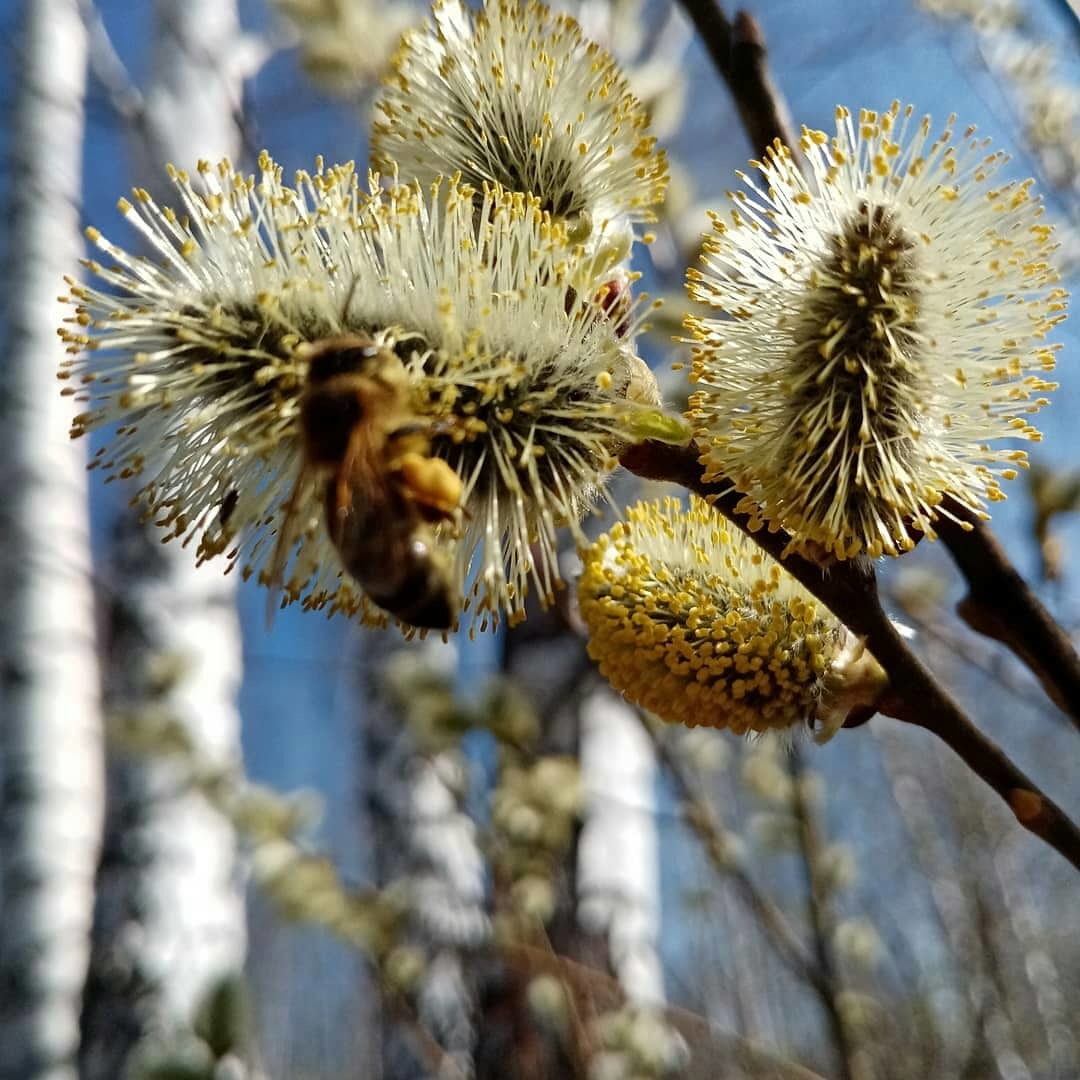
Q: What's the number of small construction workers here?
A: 0